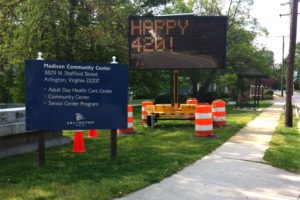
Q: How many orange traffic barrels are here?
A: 5